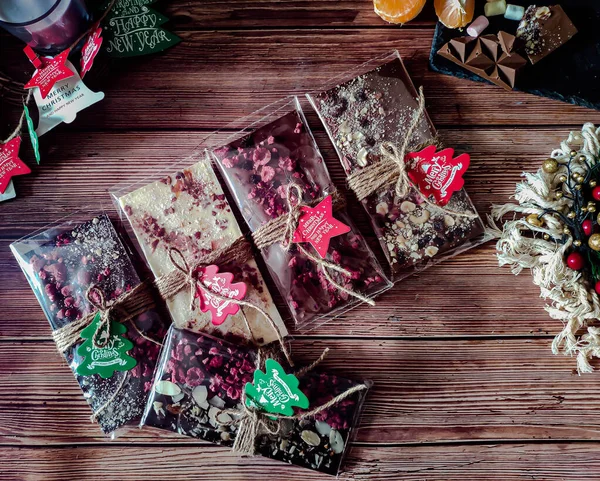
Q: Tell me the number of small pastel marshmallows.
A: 3